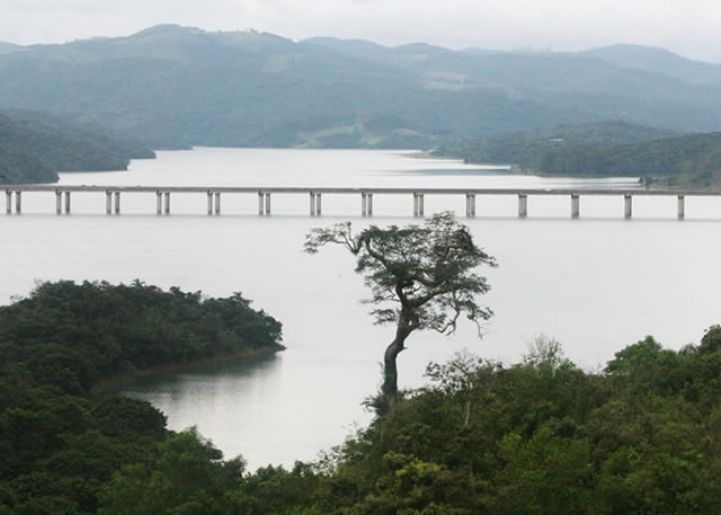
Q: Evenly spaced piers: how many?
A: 14